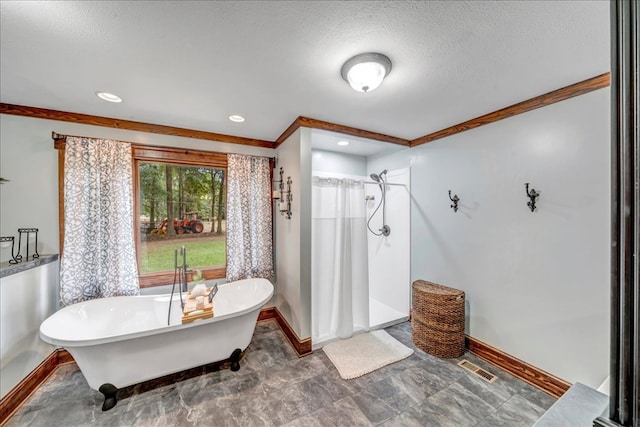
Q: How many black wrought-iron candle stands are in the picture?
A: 2